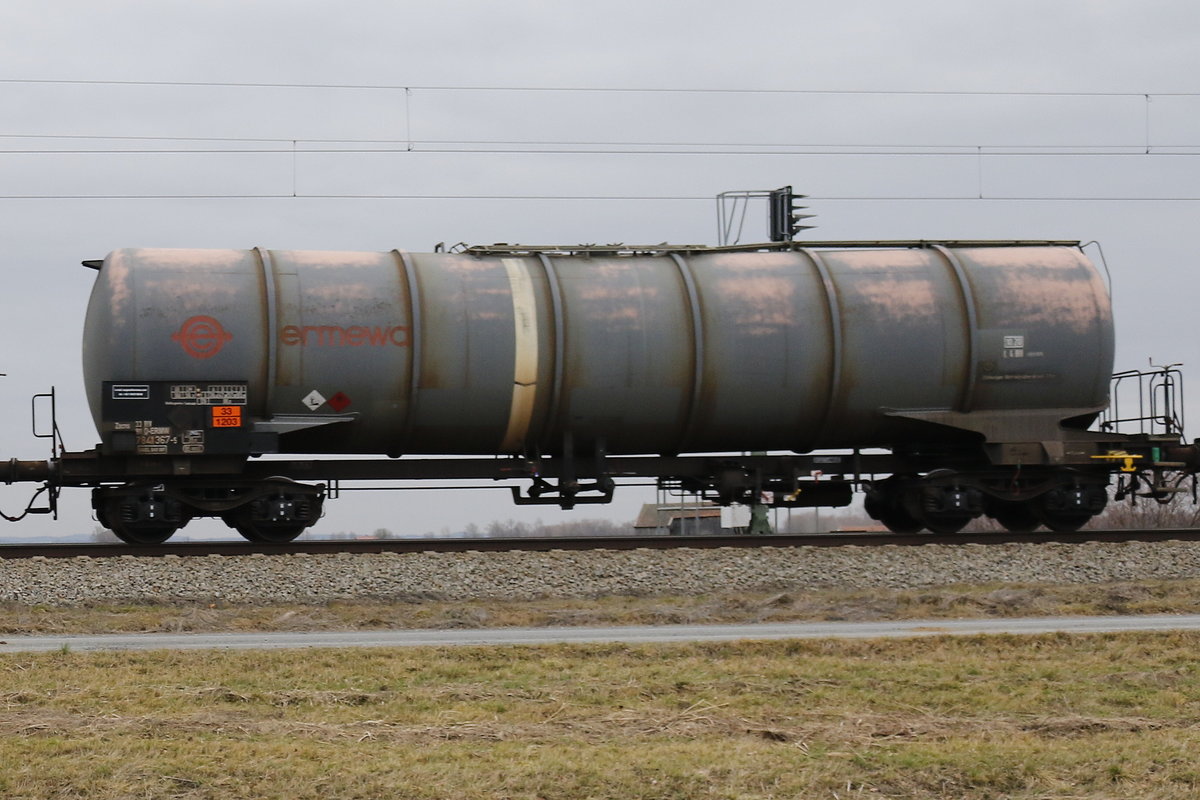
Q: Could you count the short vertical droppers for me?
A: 4